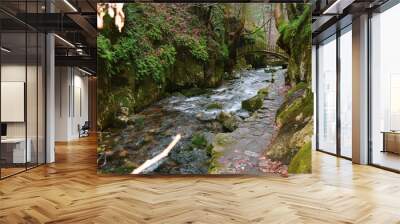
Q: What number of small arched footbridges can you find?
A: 1